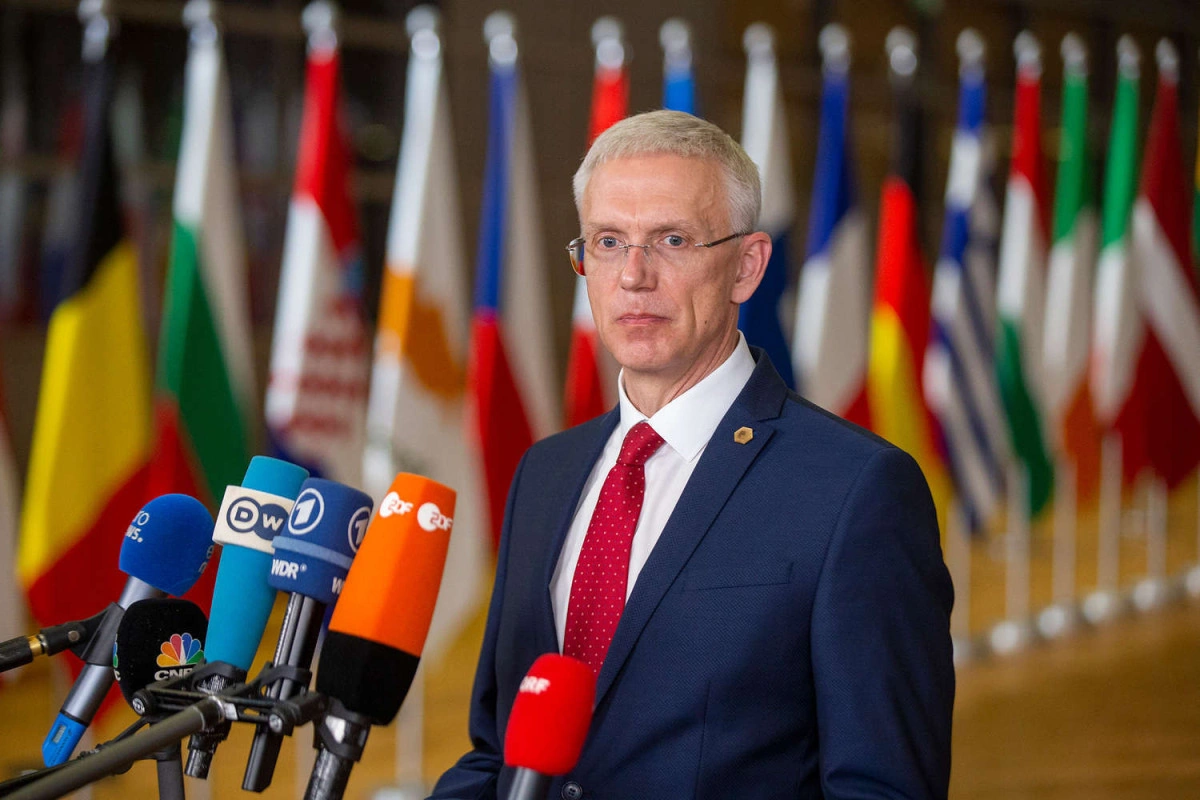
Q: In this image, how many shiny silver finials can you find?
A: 15